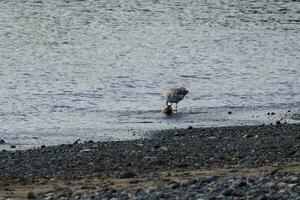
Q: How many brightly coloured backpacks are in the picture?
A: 0